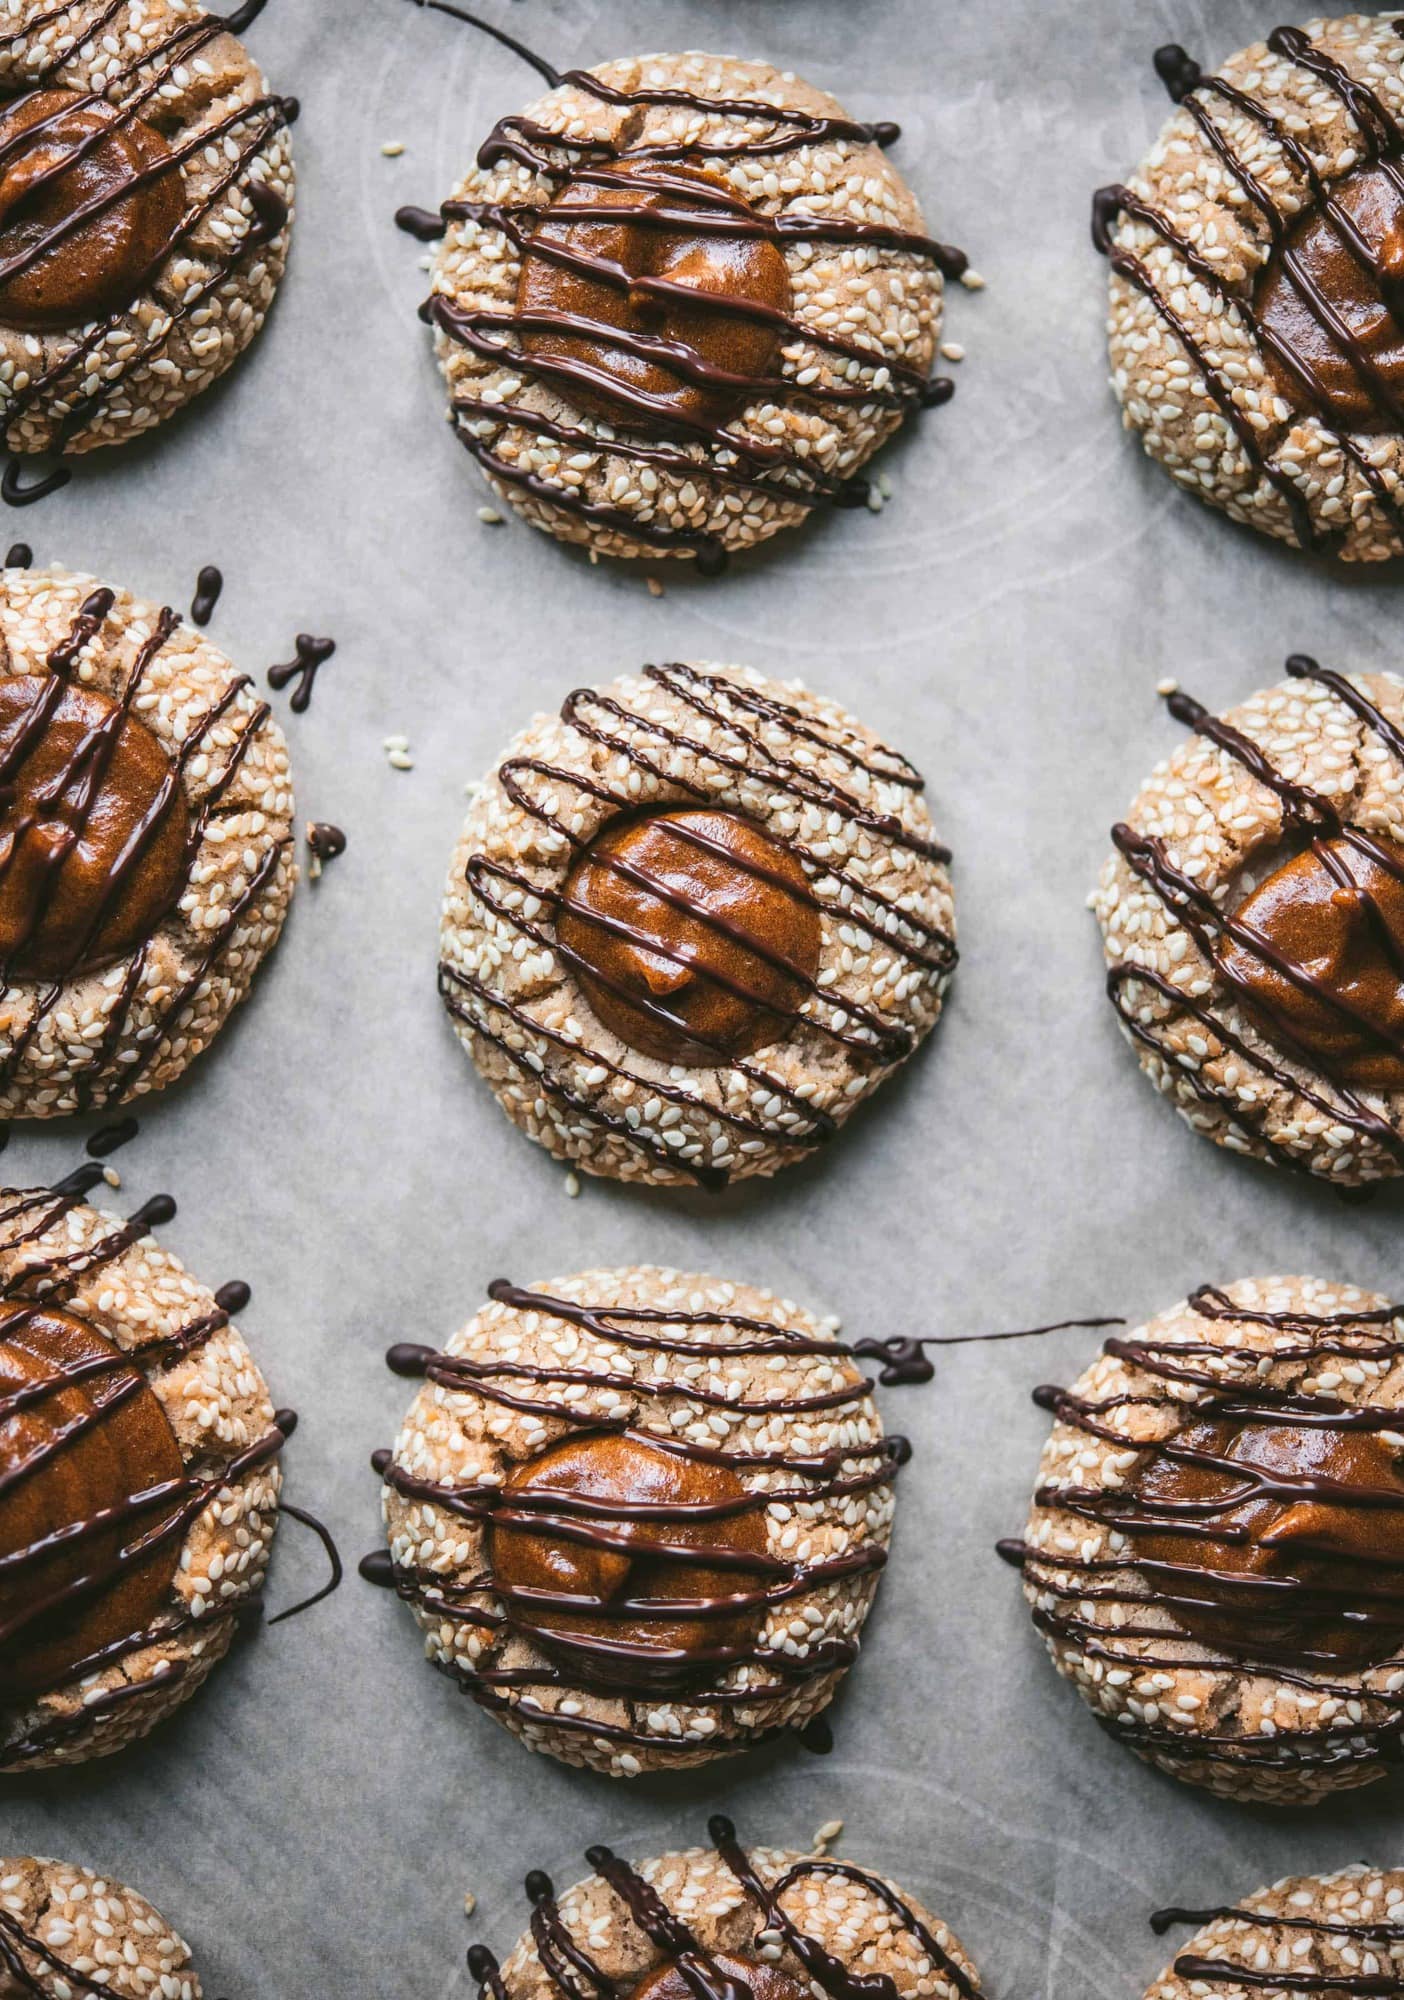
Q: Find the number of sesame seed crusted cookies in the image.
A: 12